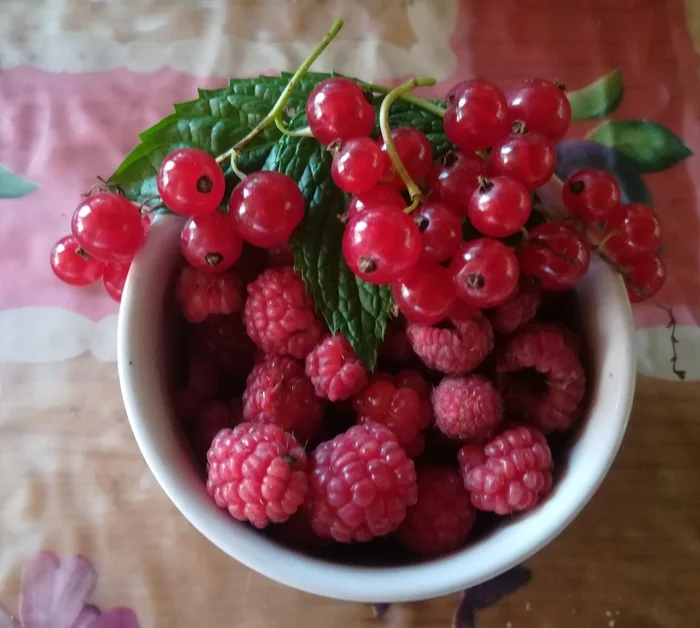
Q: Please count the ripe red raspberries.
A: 13